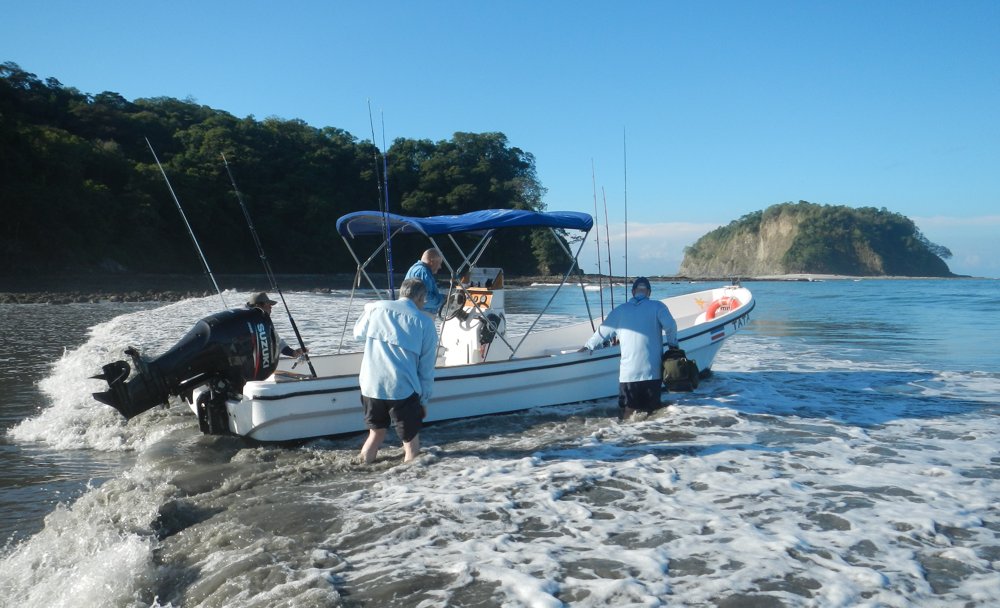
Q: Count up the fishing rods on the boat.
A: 7